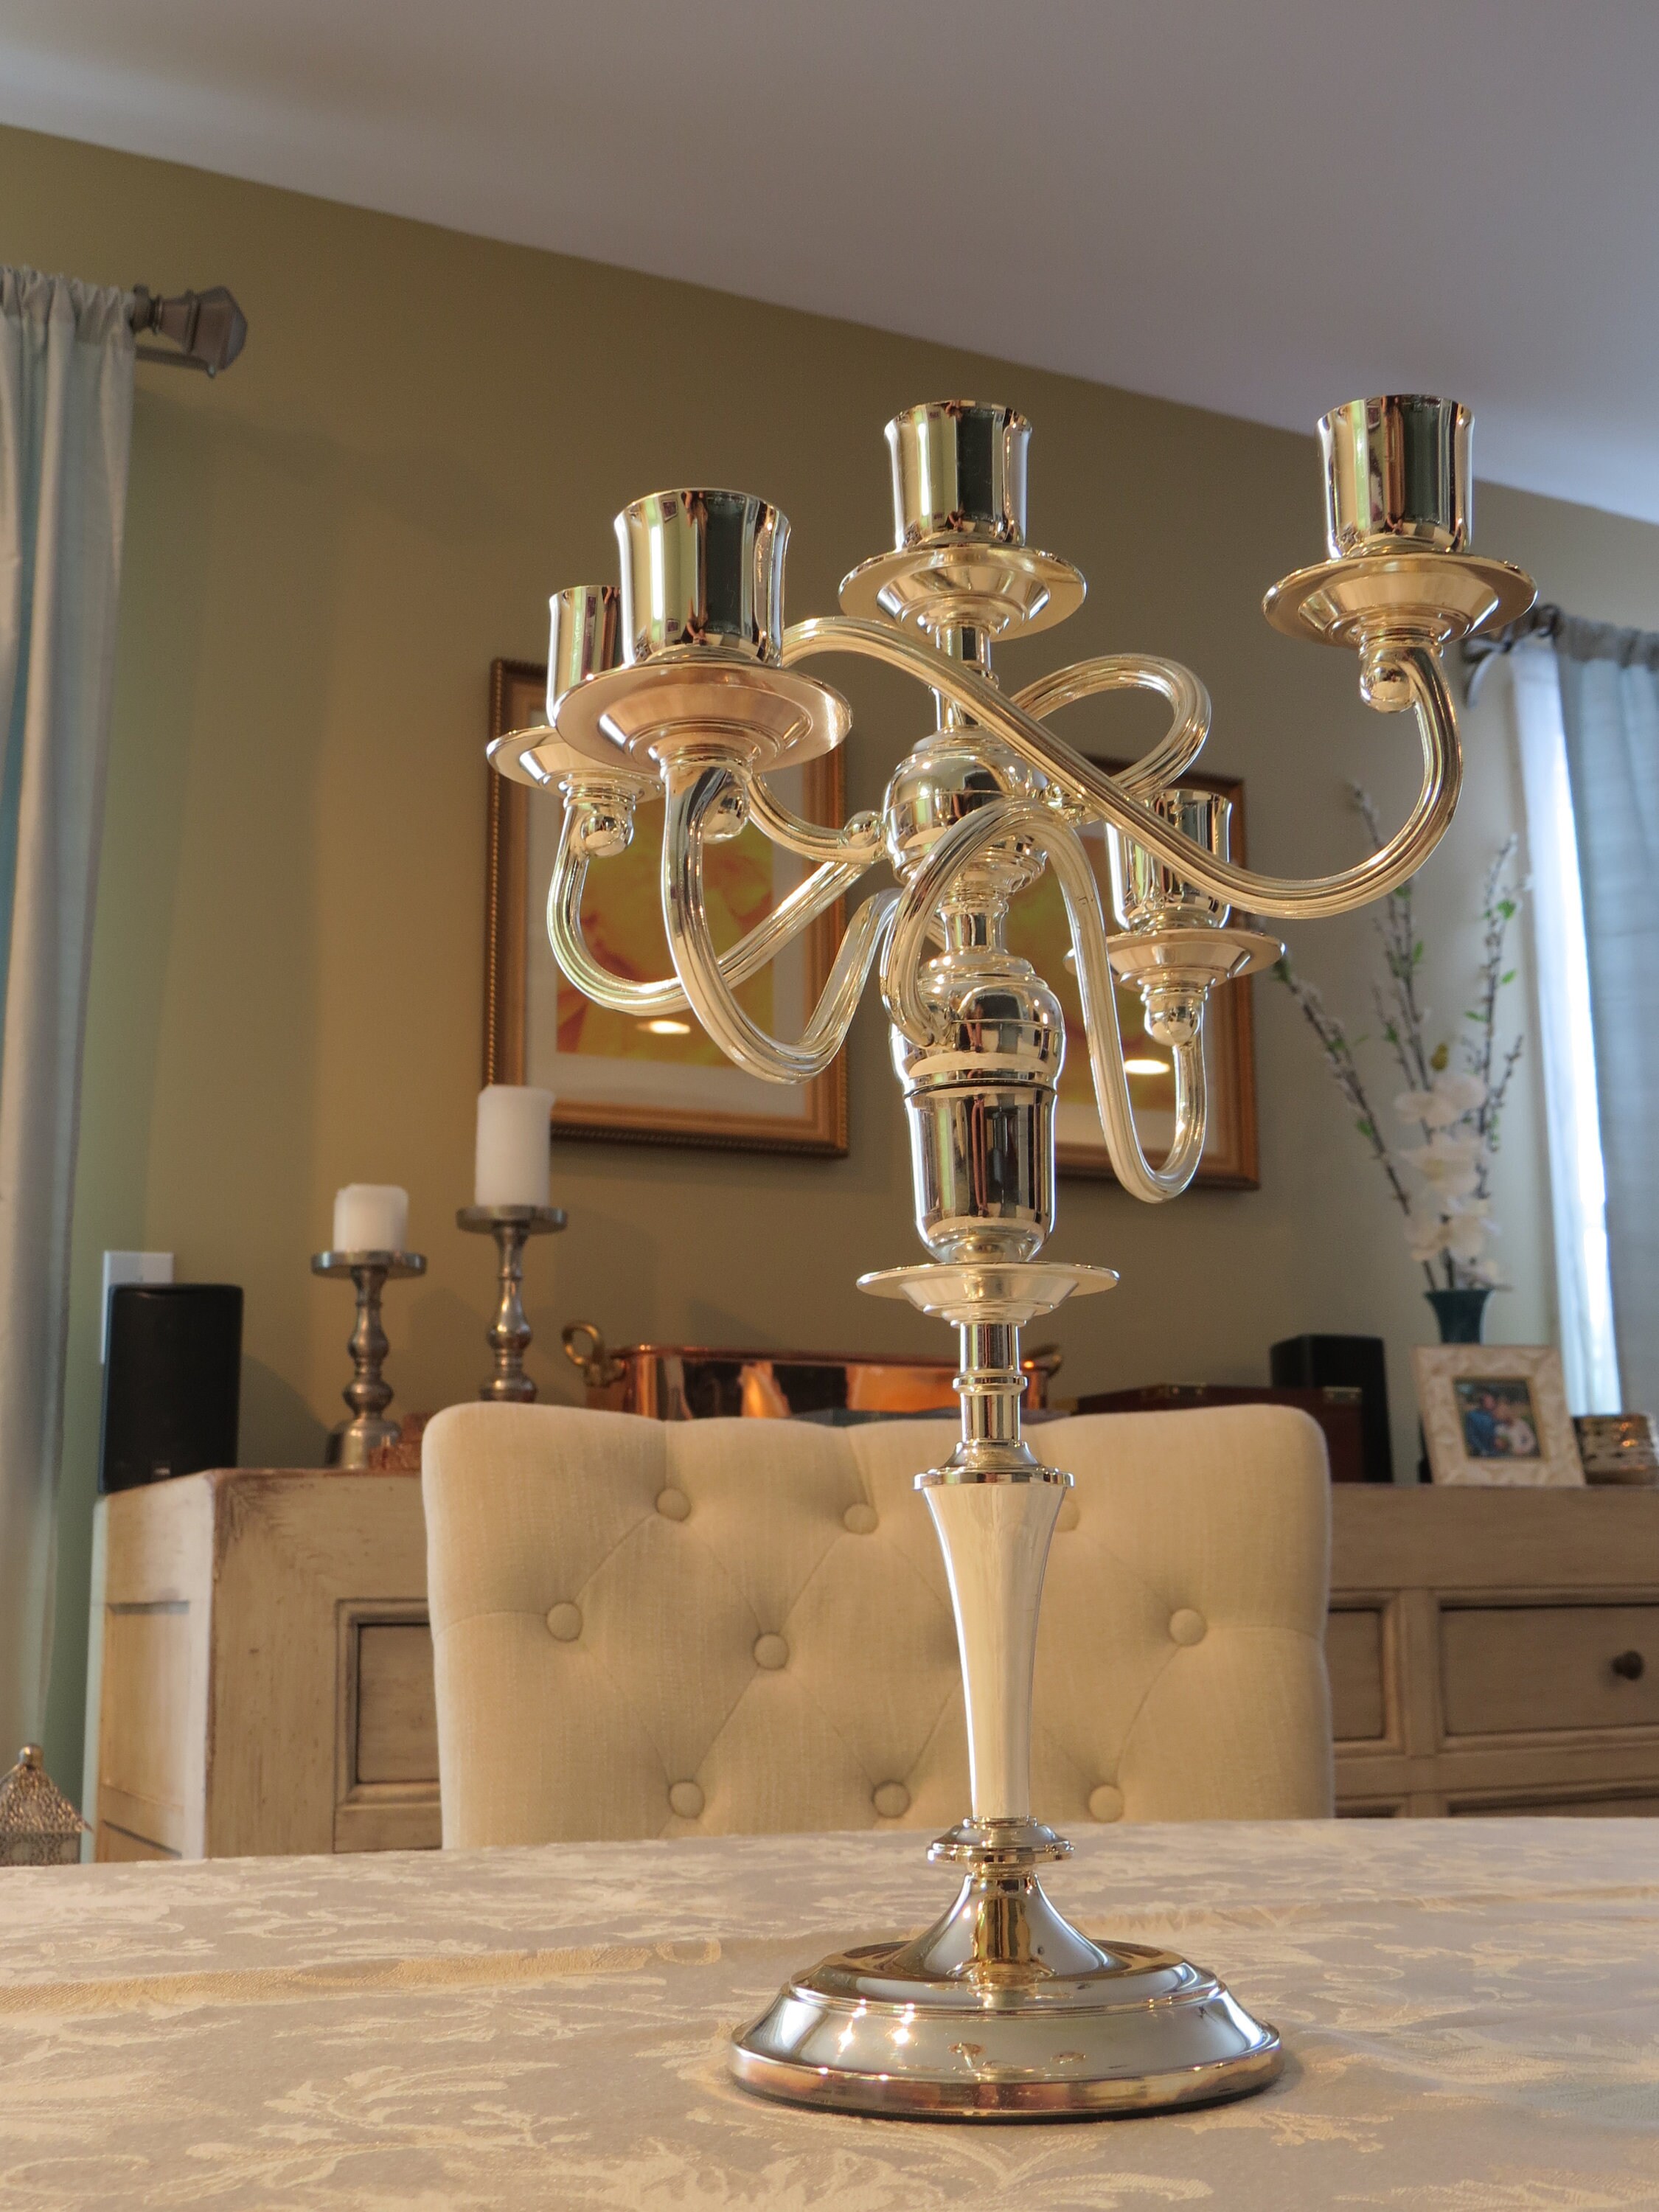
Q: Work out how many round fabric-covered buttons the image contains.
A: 9